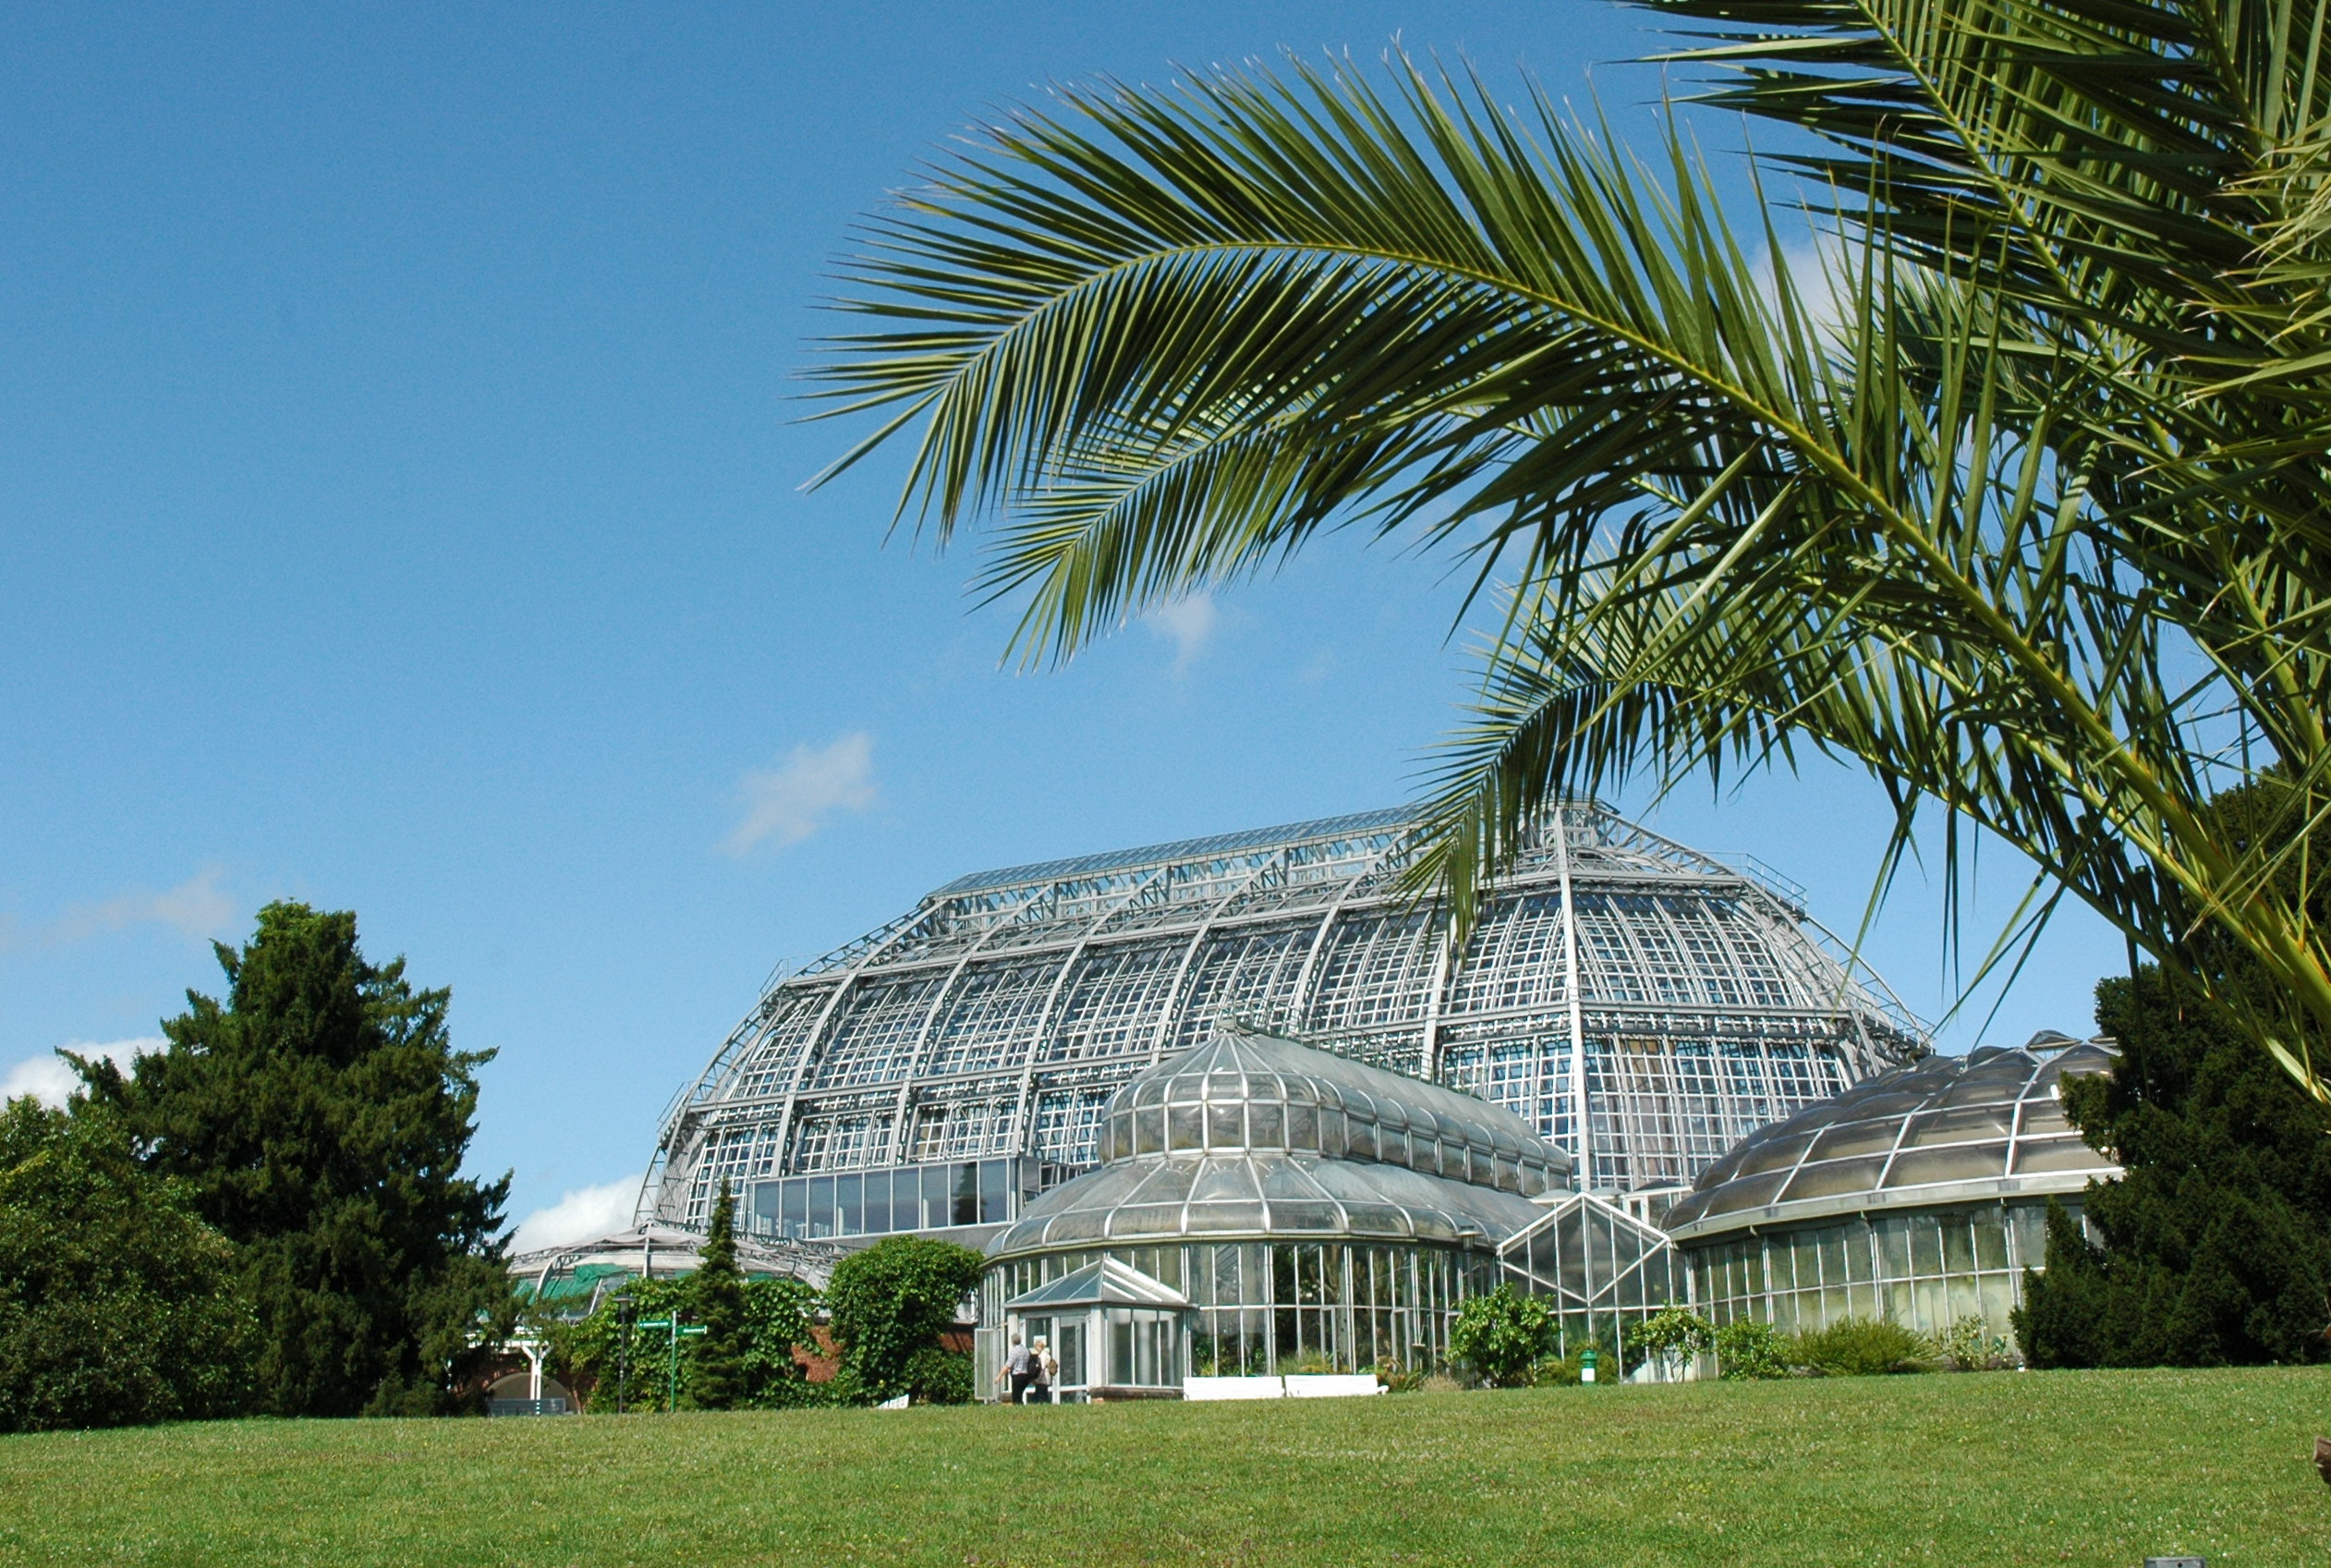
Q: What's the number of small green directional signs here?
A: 2